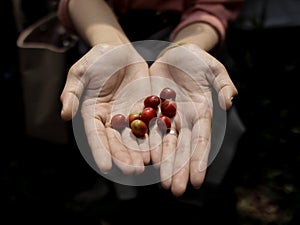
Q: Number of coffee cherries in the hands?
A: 8